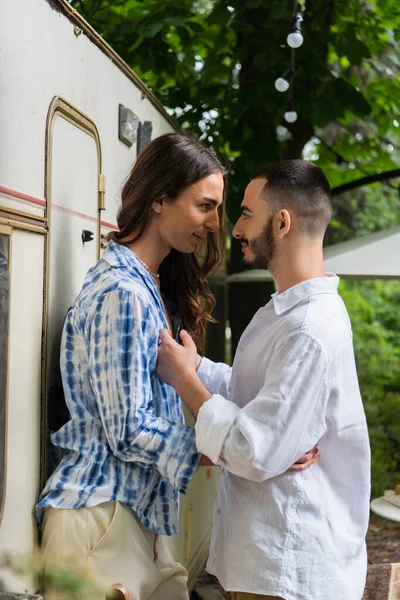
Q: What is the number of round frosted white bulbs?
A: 3